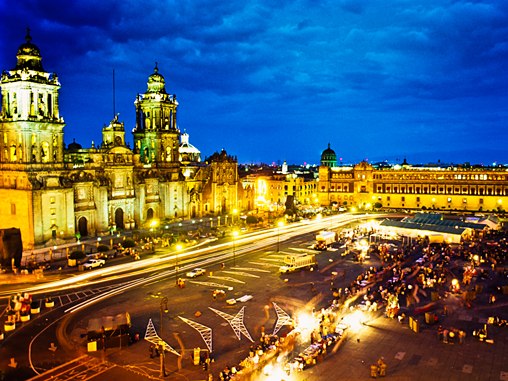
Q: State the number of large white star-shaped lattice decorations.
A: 4